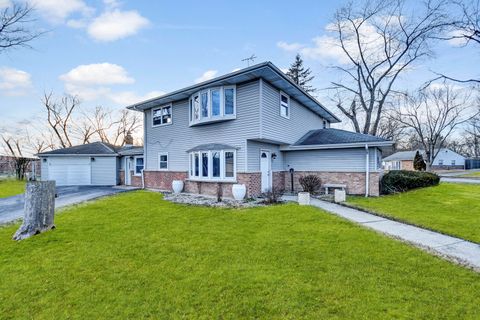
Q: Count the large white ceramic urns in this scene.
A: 2